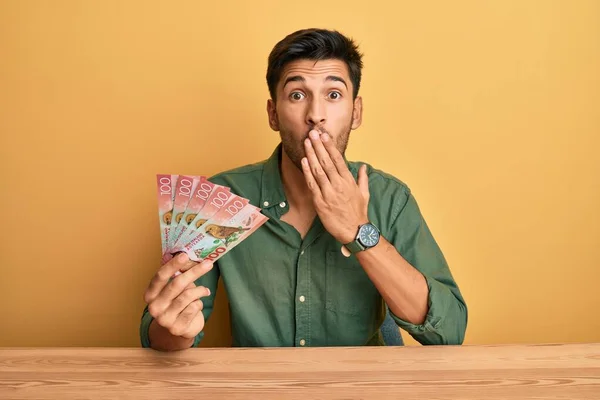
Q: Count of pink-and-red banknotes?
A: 5